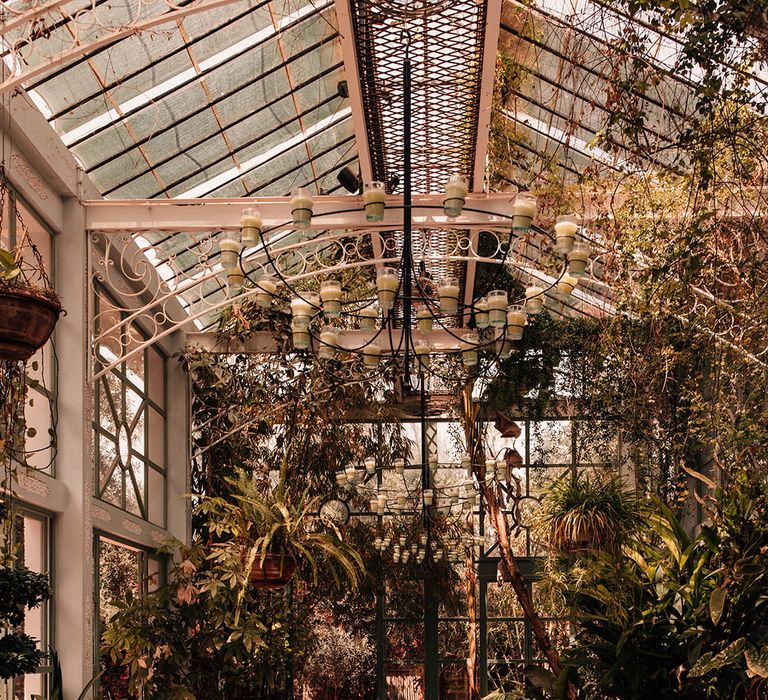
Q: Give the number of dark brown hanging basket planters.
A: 3